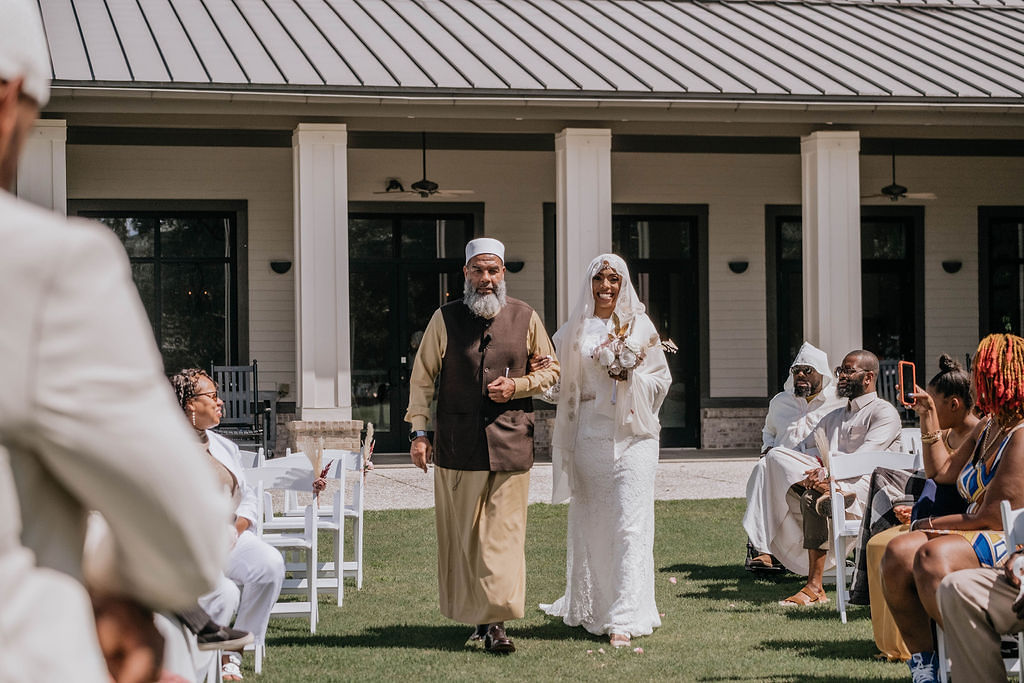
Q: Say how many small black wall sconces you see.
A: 4